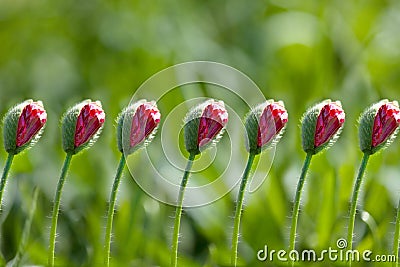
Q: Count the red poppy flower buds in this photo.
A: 7